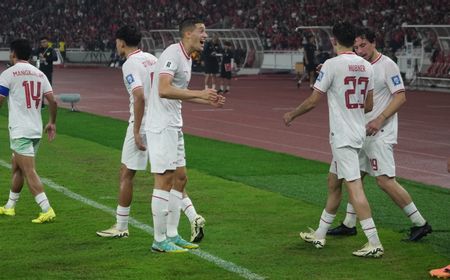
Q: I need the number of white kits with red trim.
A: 5